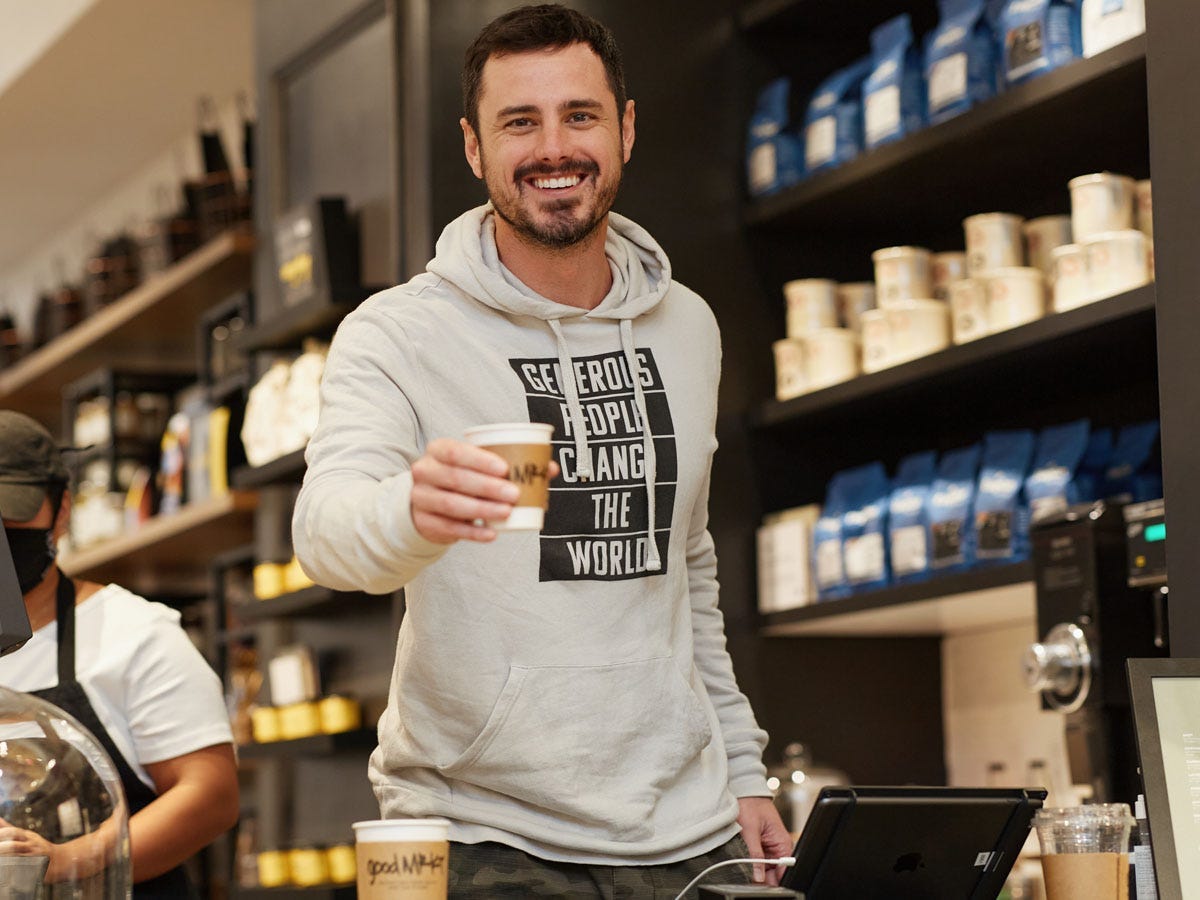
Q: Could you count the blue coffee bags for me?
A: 13